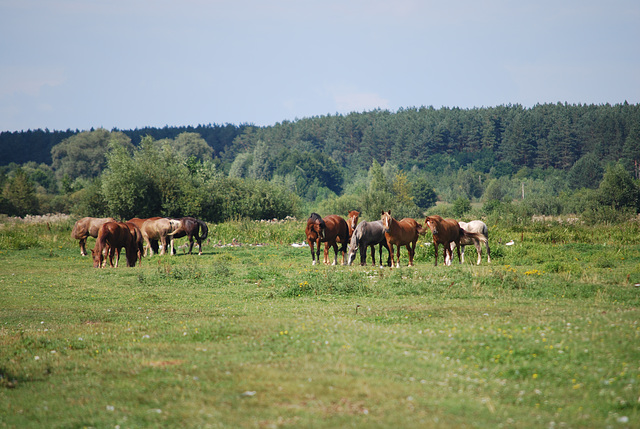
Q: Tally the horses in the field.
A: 12